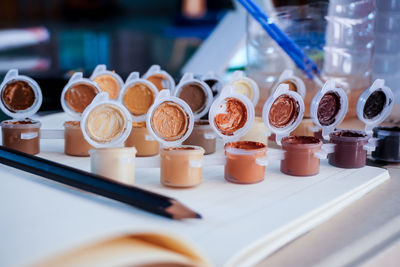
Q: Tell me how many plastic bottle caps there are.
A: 15